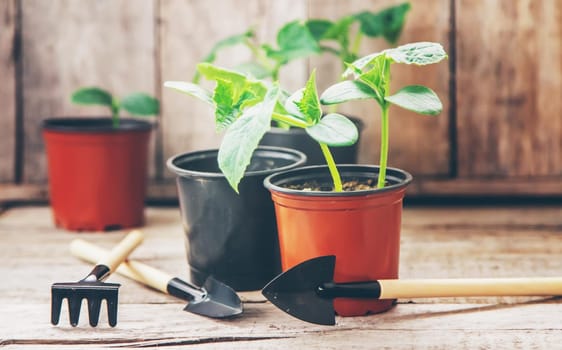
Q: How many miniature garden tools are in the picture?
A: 3